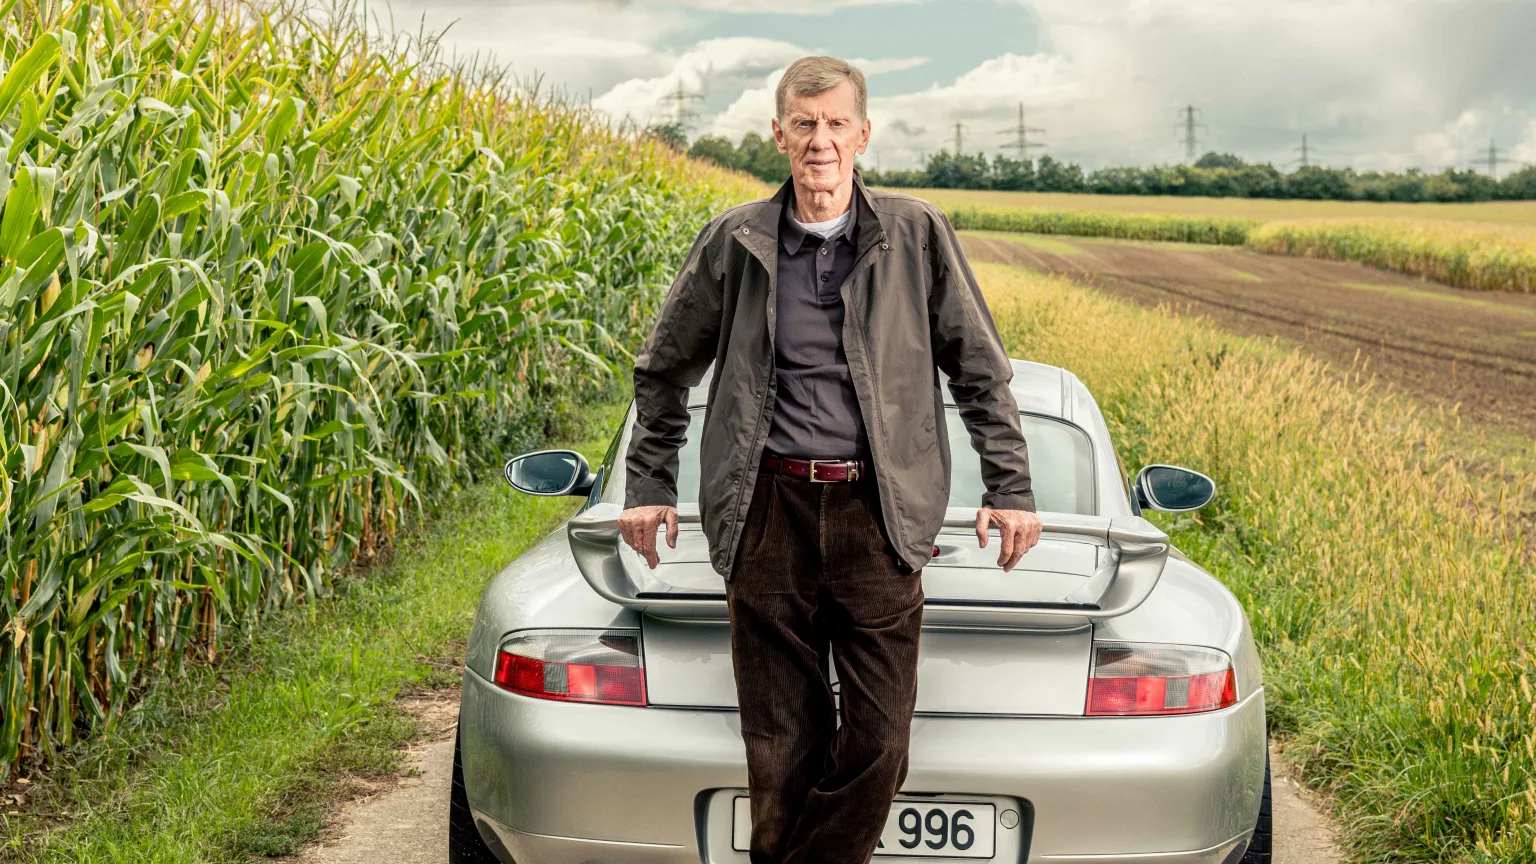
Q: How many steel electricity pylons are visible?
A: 6